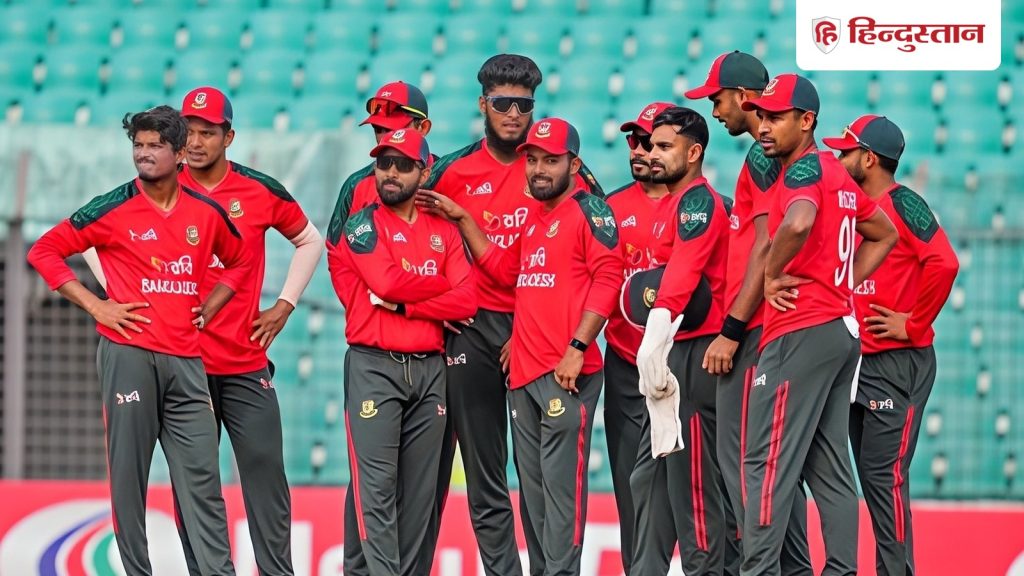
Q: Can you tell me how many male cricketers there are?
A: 11